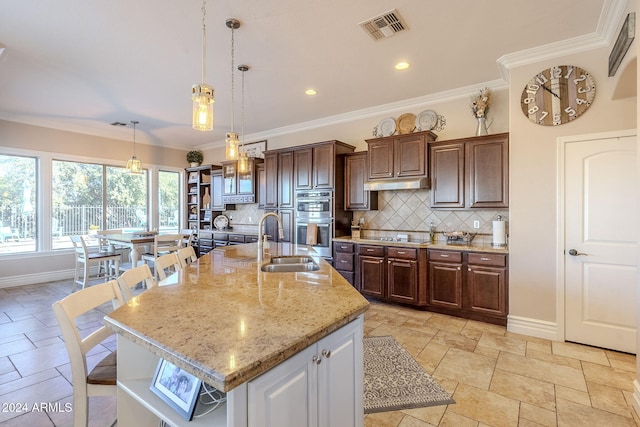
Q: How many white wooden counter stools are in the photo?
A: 4